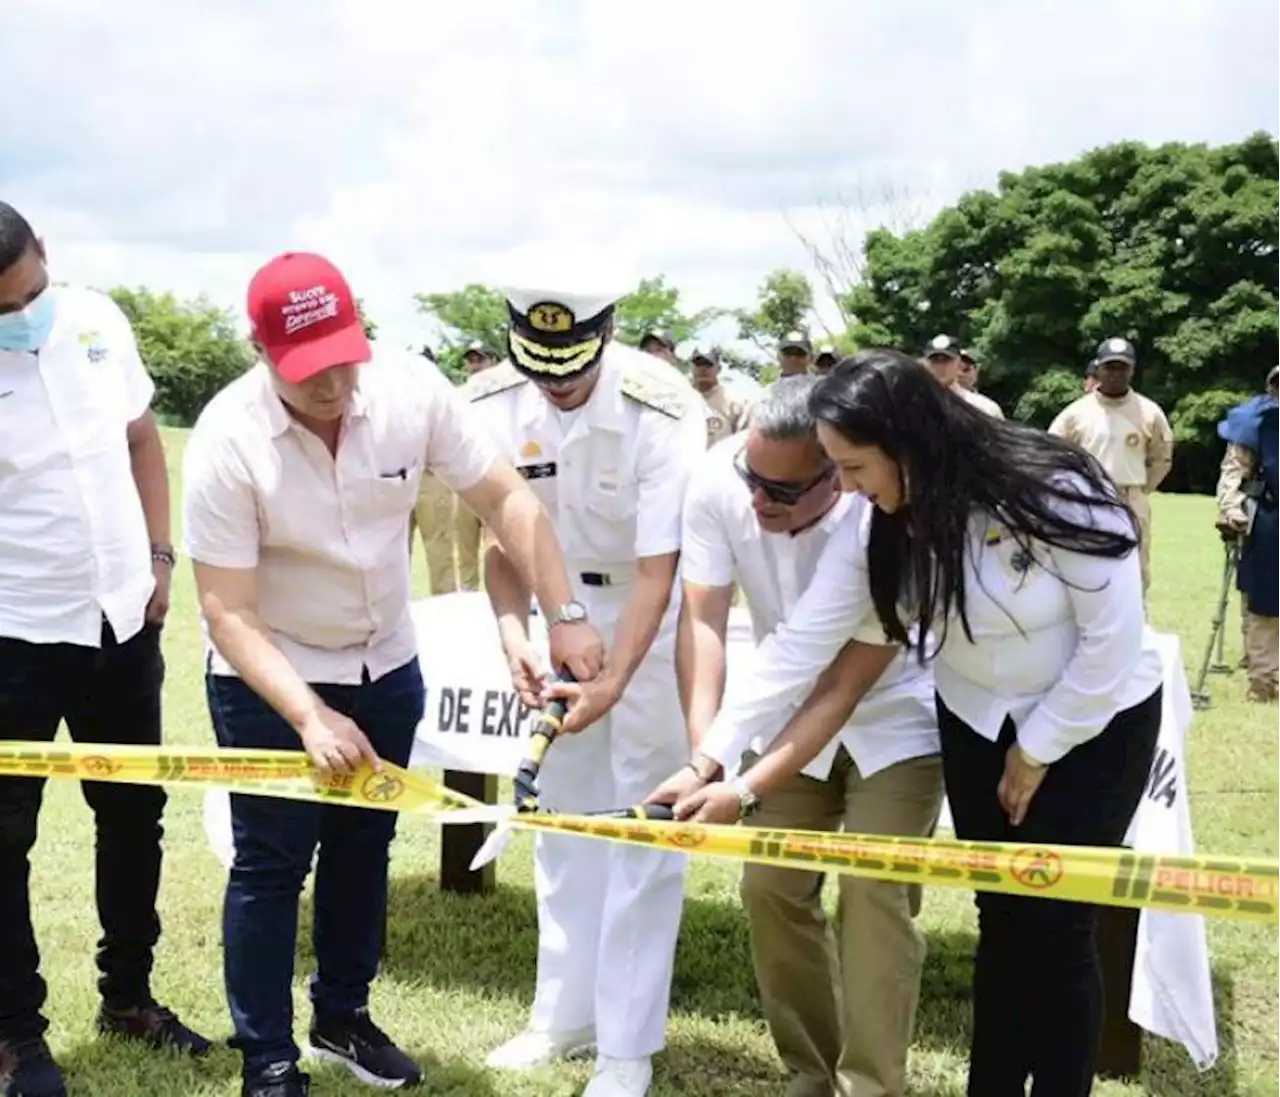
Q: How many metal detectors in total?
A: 2